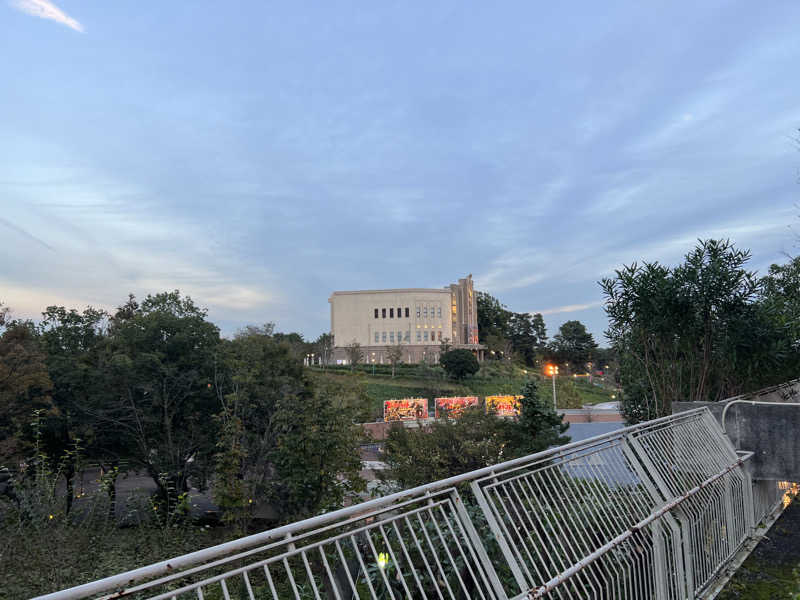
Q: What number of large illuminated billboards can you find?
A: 3